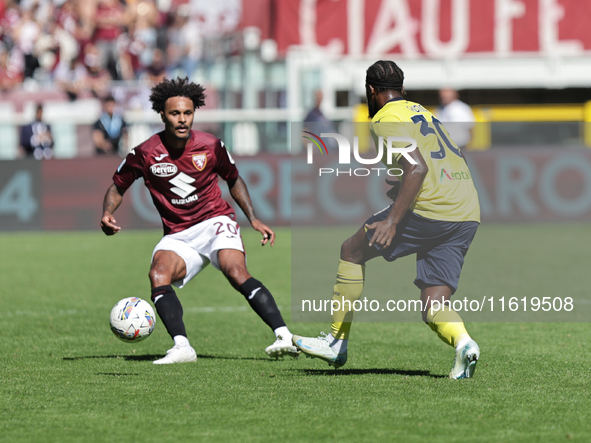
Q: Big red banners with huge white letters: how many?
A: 1